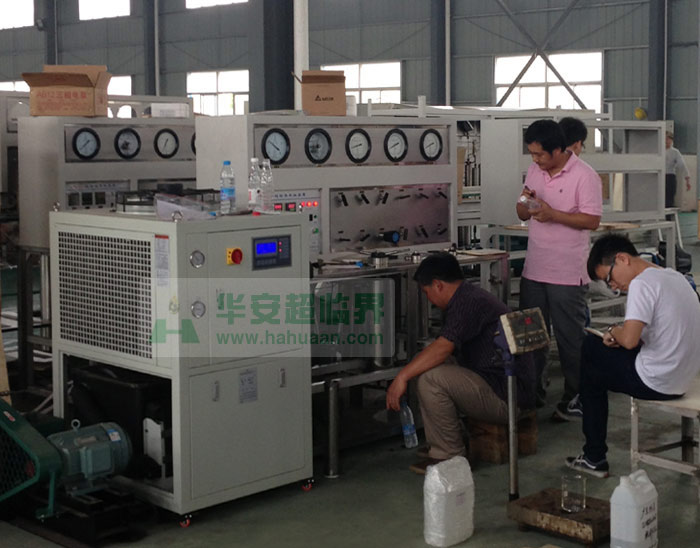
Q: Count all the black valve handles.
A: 11